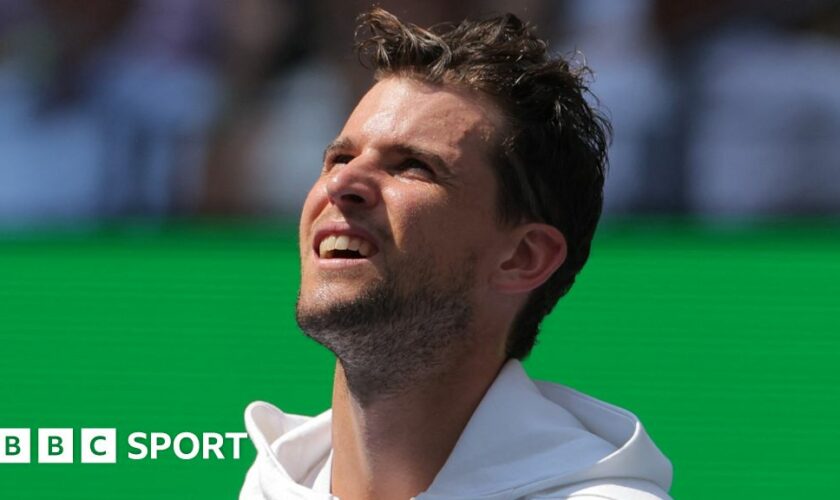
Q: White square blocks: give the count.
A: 3